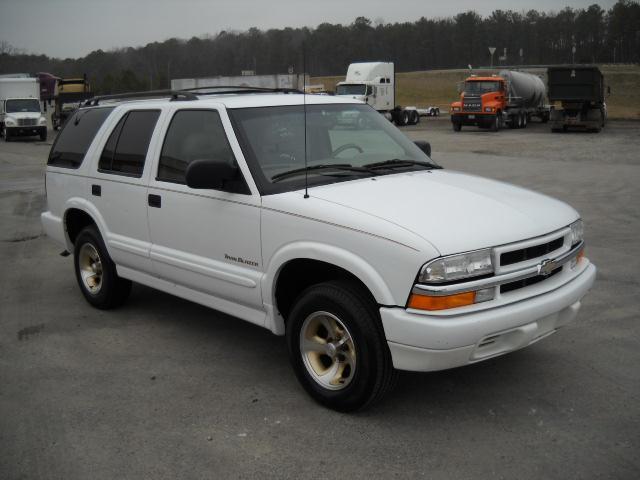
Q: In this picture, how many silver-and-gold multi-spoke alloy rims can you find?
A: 2